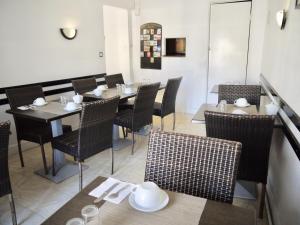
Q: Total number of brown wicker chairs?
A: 10